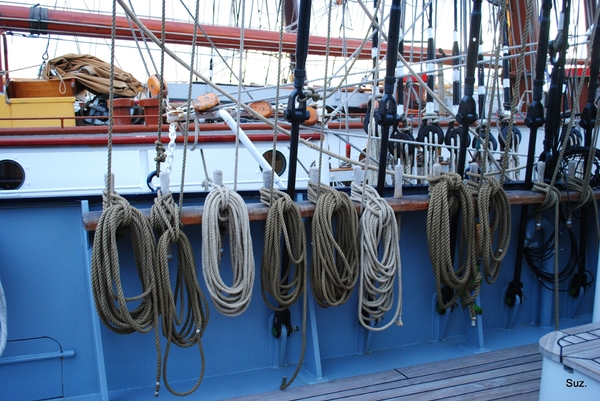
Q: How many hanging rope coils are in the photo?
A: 8